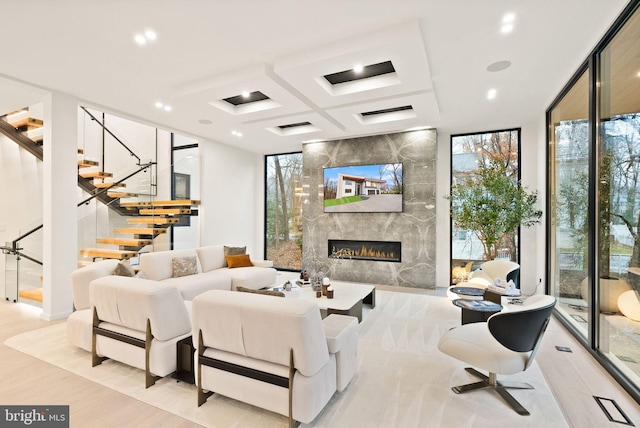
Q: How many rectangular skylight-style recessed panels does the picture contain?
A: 4